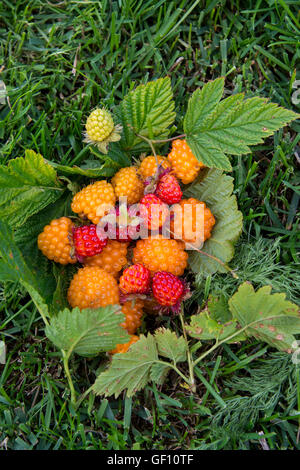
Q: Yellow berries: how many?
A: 1